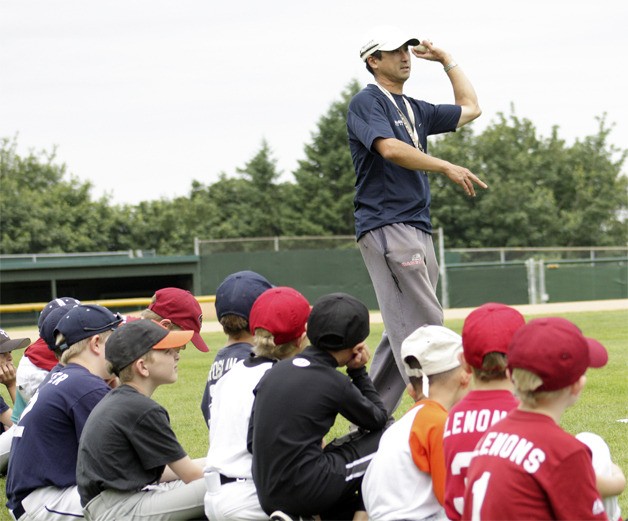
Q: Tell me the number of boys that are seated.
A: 12